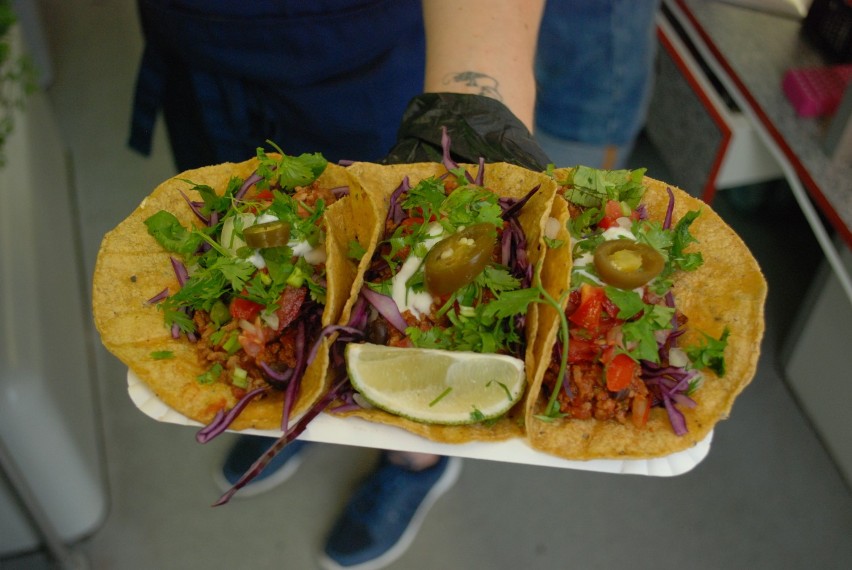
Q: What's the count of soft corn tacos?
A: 3